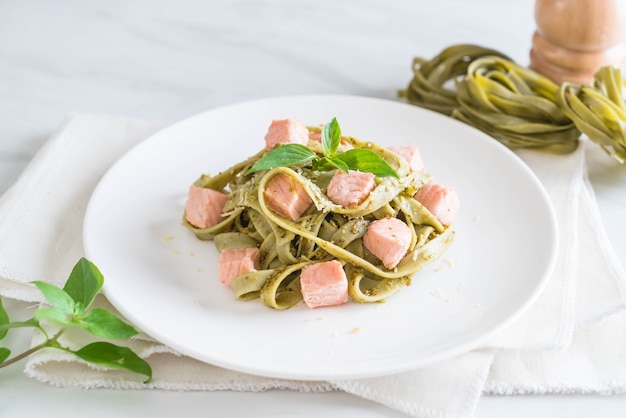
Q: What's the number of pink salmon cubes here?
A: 9